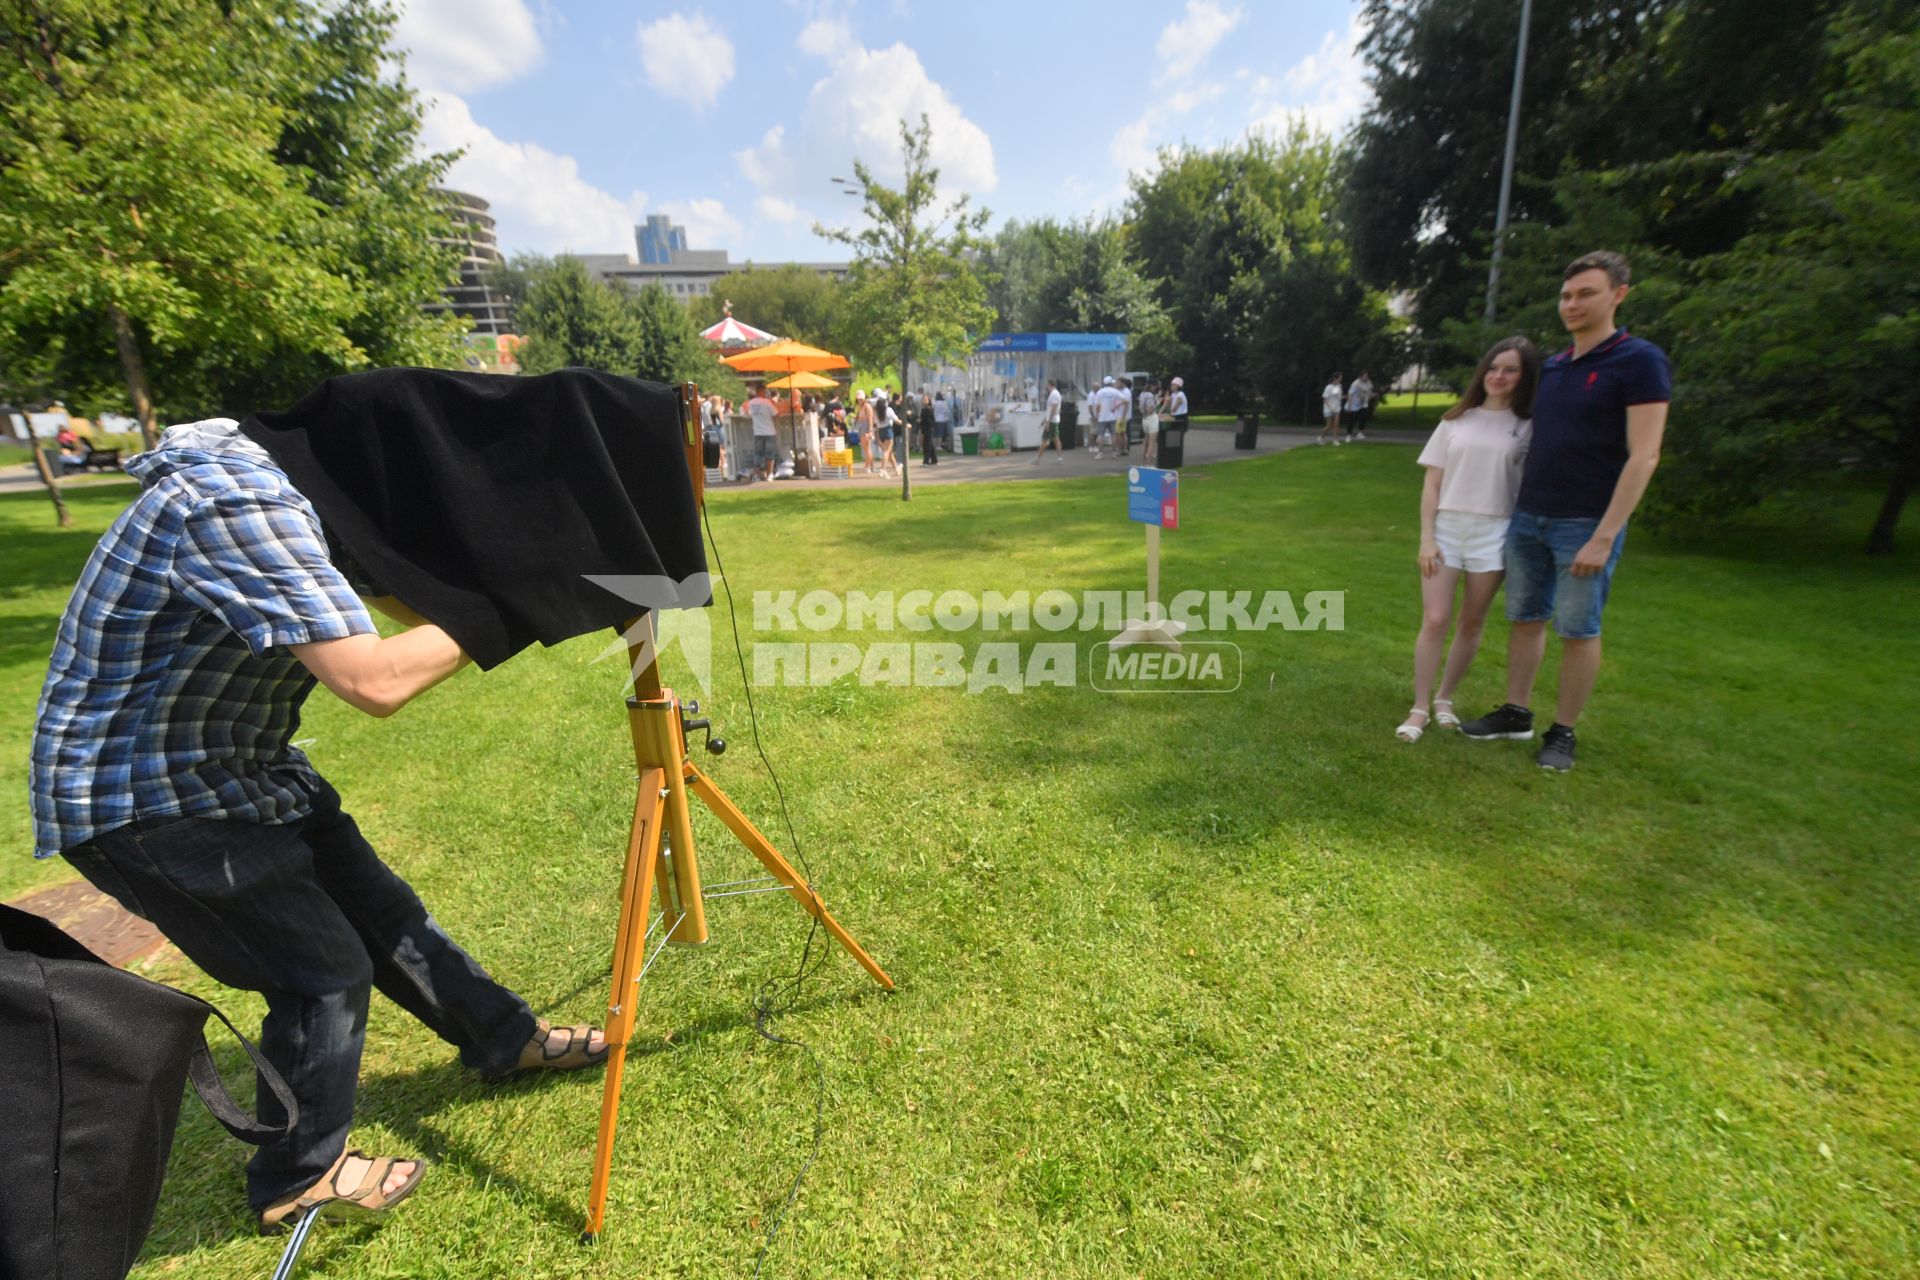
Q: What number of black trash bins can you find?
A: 3